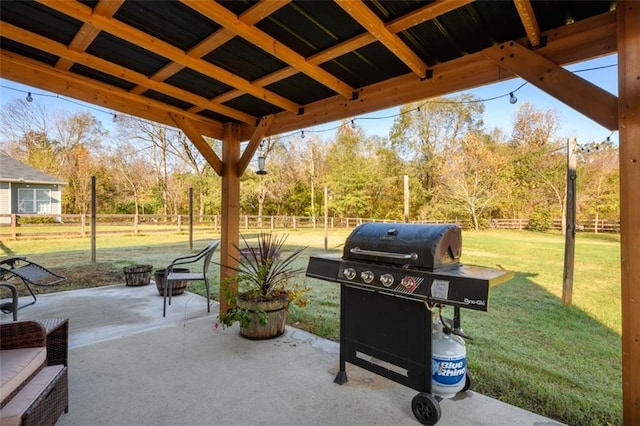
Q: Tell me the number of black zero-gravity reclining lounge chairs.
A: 1